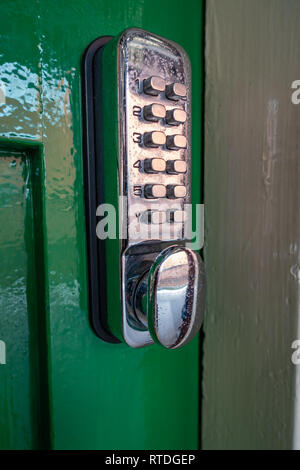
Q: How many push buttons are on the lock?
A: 12